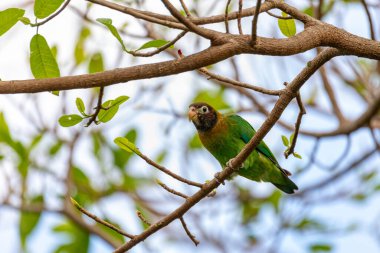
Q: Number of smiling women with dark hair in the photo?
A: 0